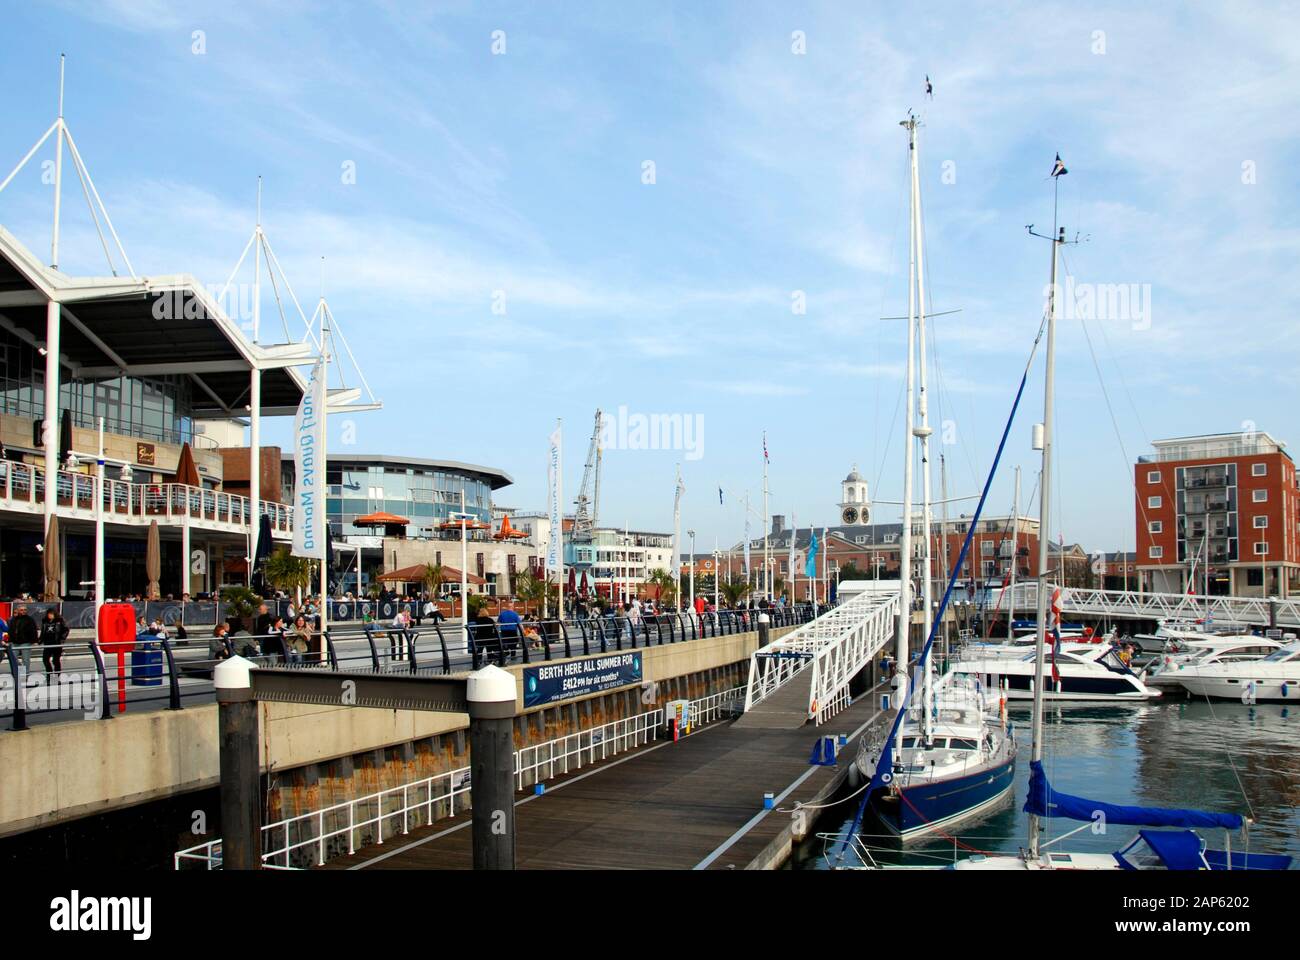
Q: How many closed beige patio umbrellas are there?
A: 2